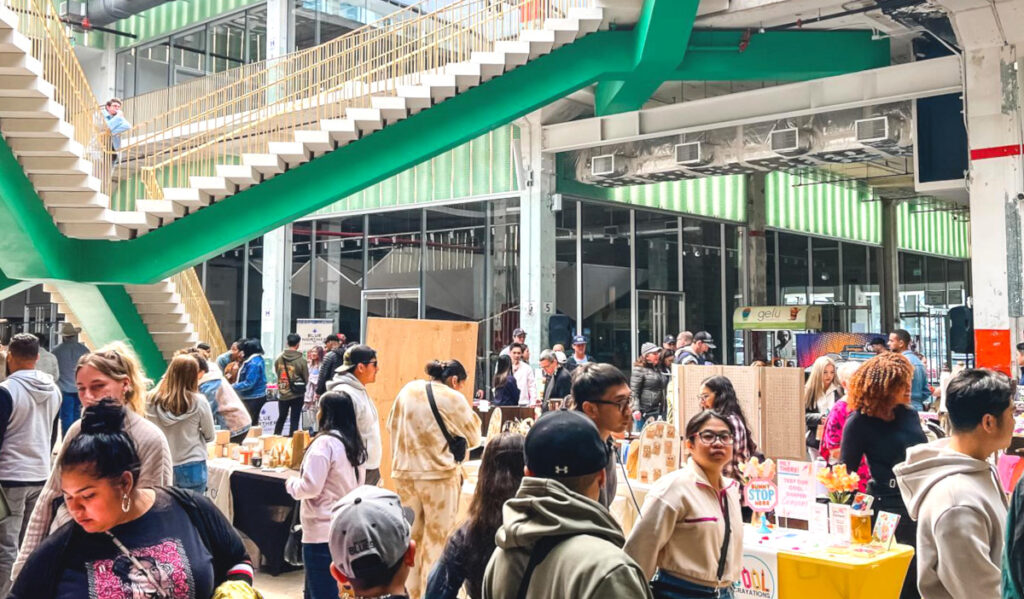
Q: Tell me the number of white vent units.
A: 4